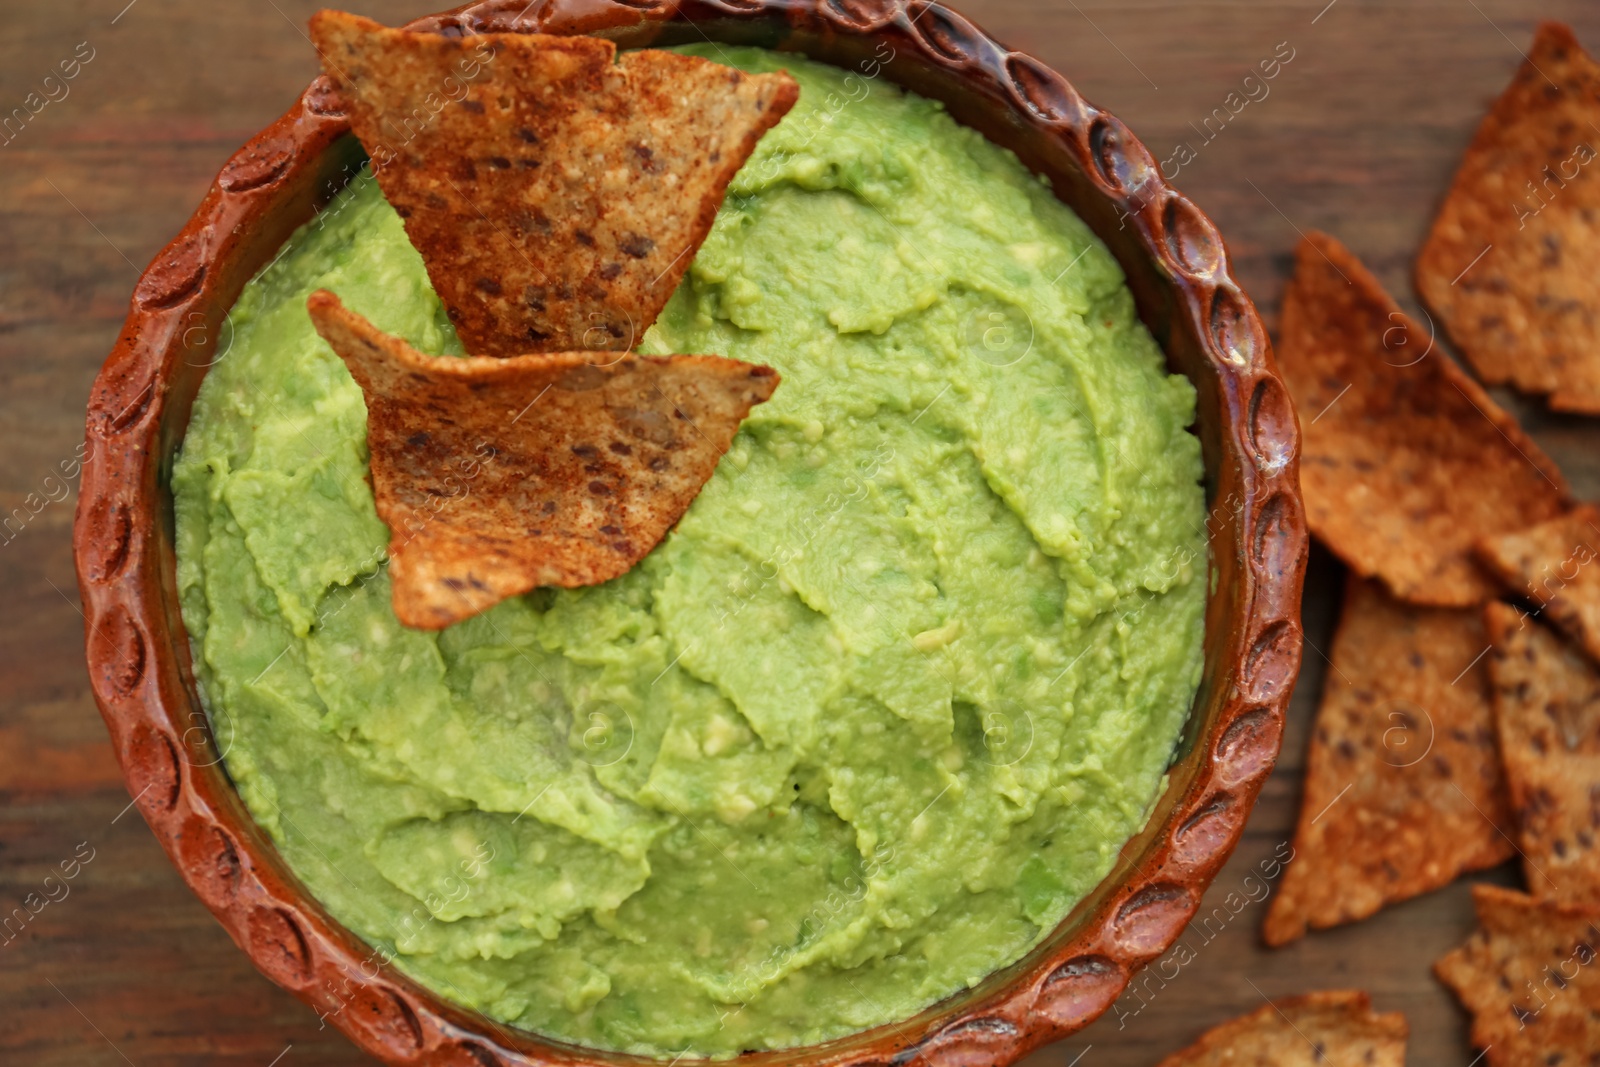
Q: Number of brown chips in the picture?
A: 9